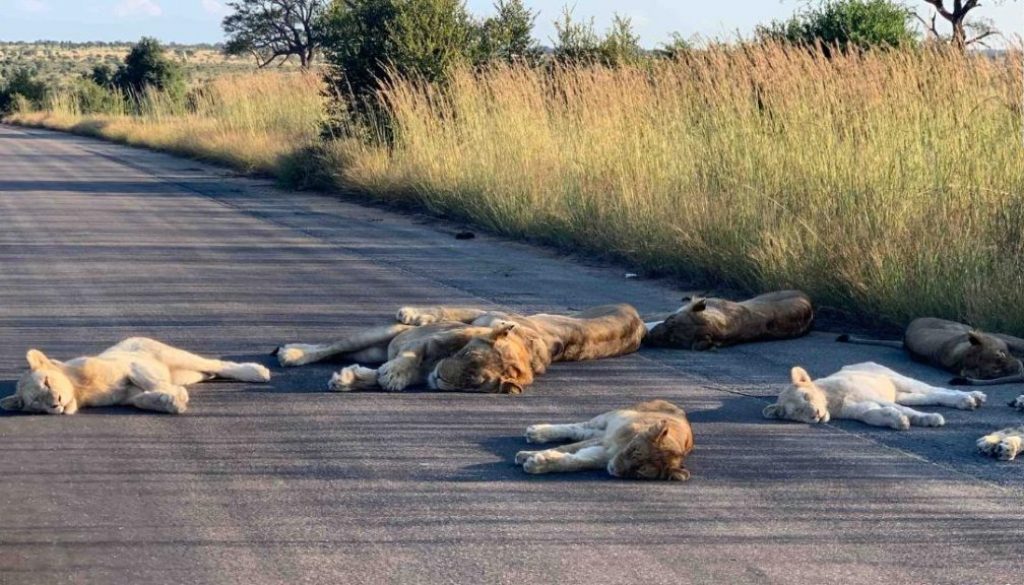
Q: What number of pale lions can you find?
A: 2